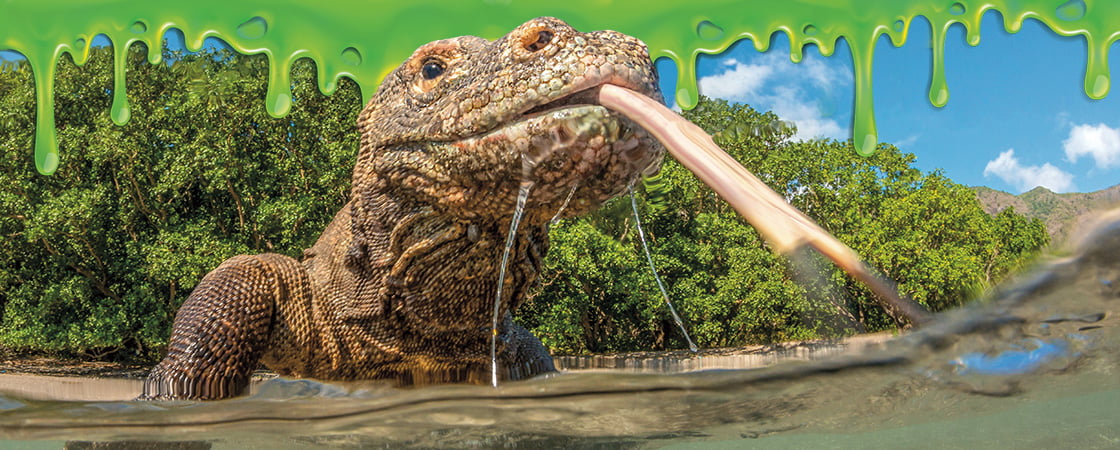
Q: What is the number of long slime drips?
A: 7